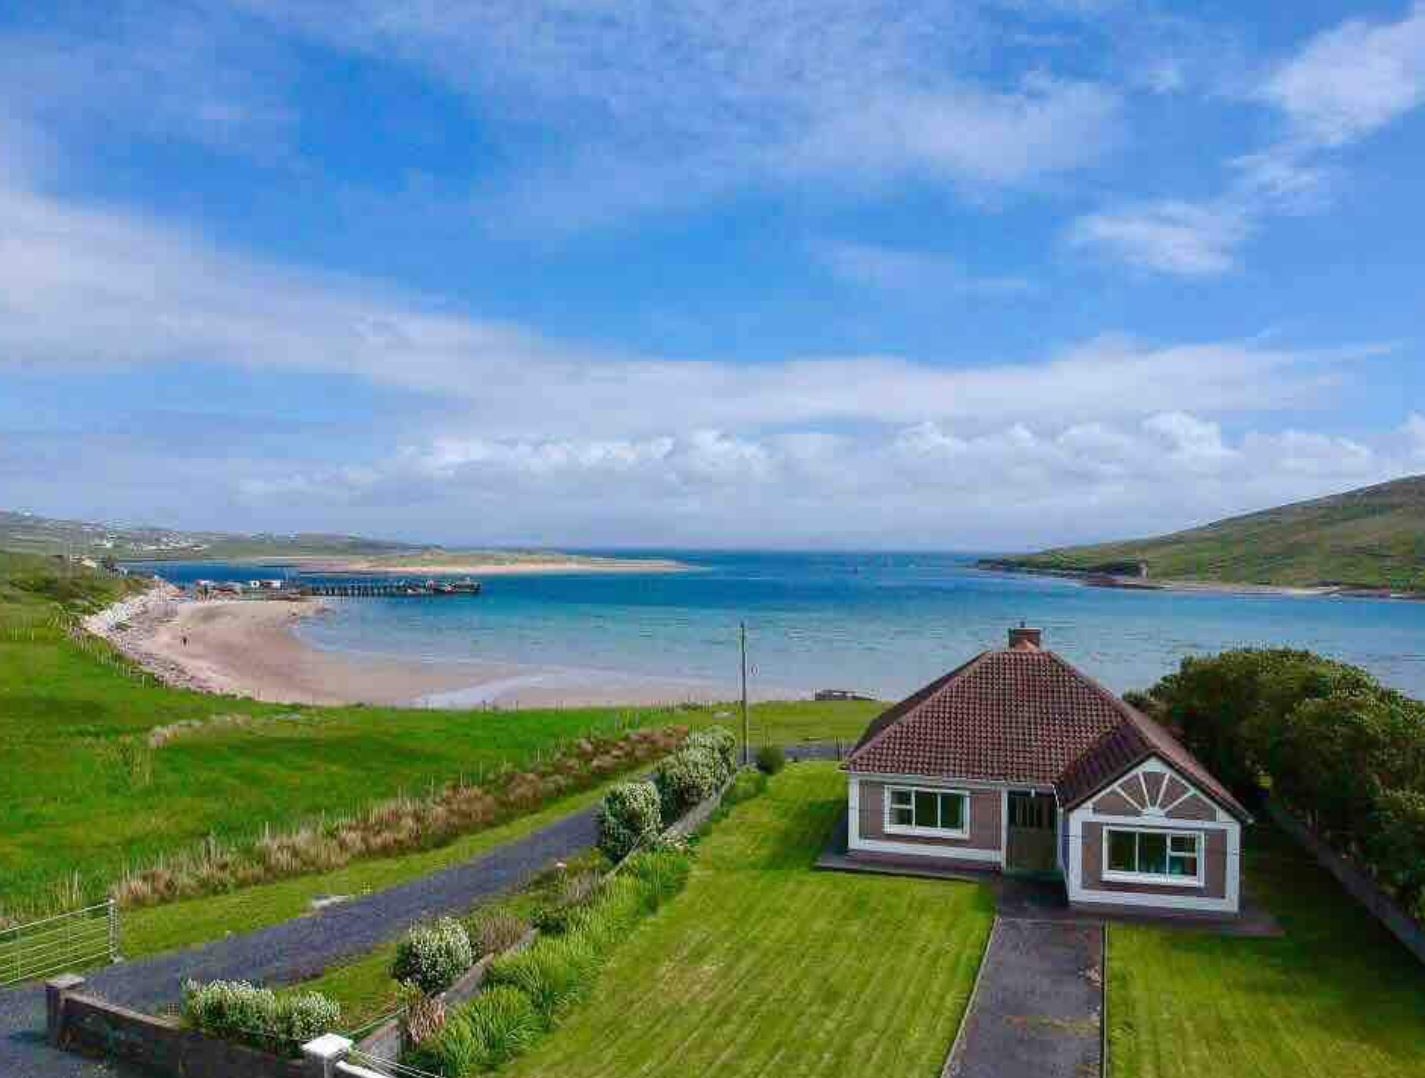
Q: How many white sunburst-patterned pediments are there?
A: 1